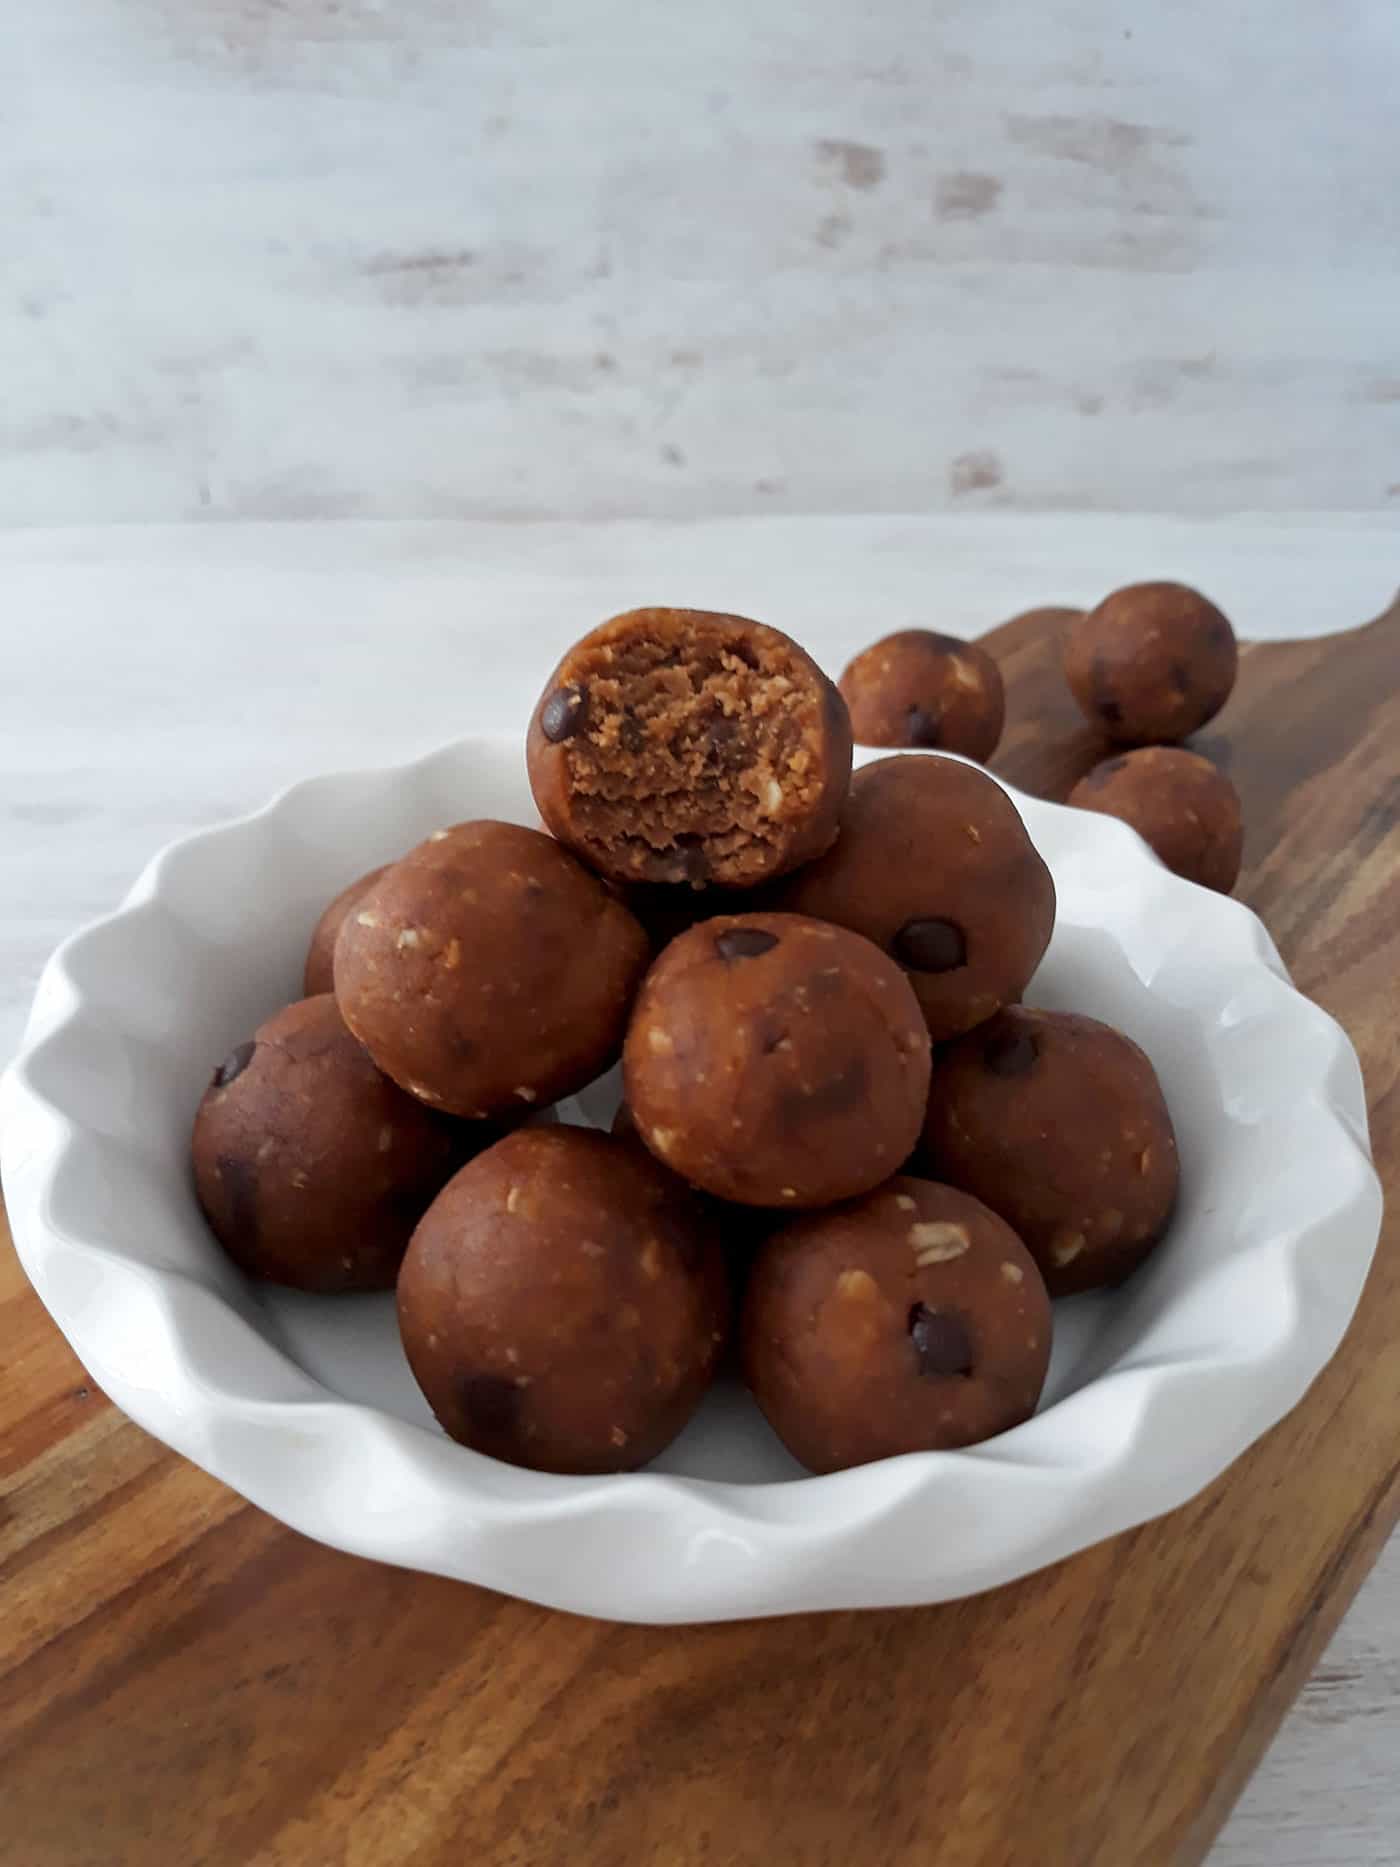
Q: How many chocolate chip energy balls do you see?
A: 12